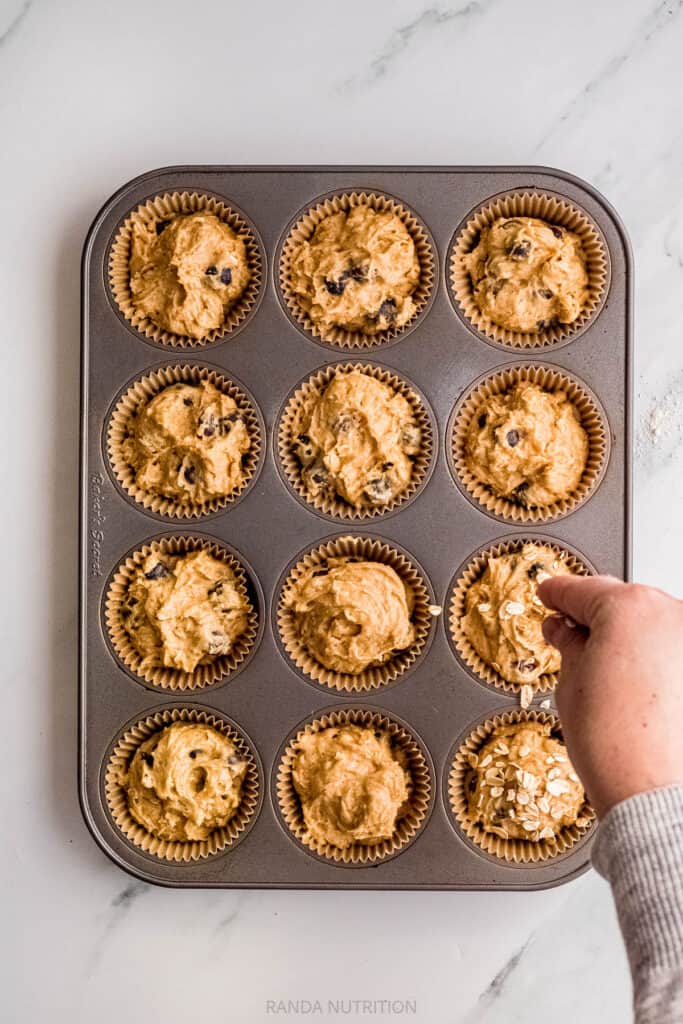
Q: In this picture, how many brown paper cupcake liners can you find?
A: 12